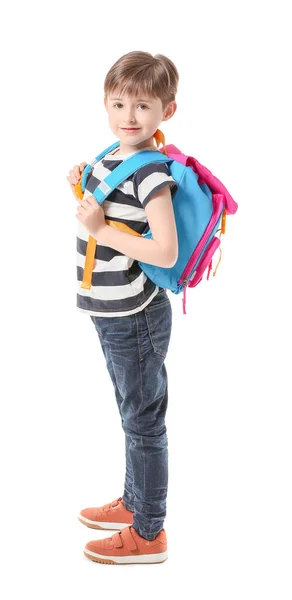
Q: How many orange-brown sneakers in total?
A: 2